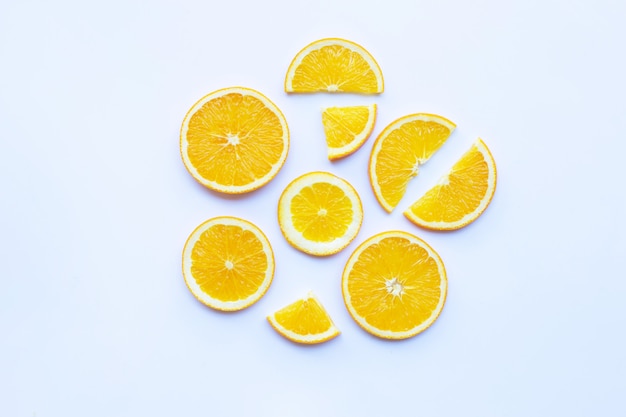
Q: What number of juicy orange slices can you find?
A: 9